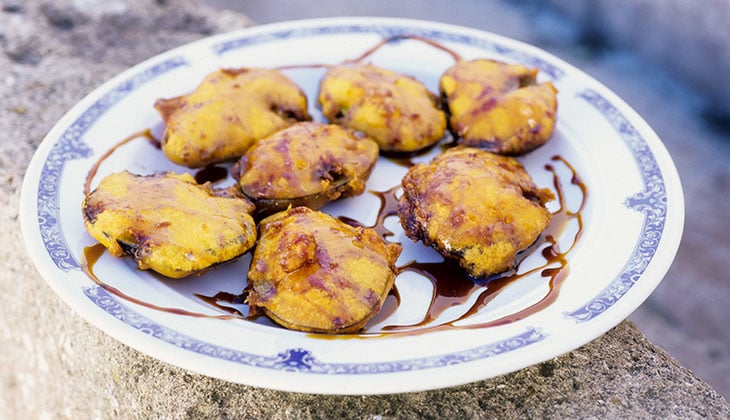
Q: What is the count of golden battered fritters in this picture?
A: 7